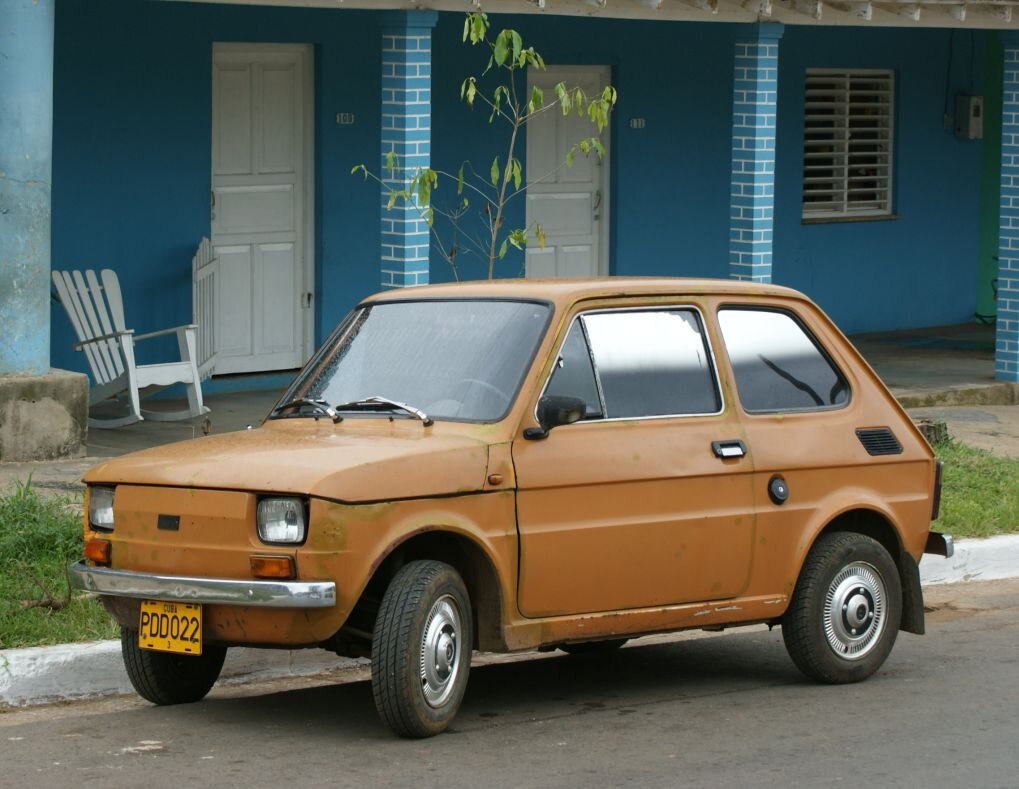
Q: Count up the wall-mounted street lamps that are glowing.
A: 0